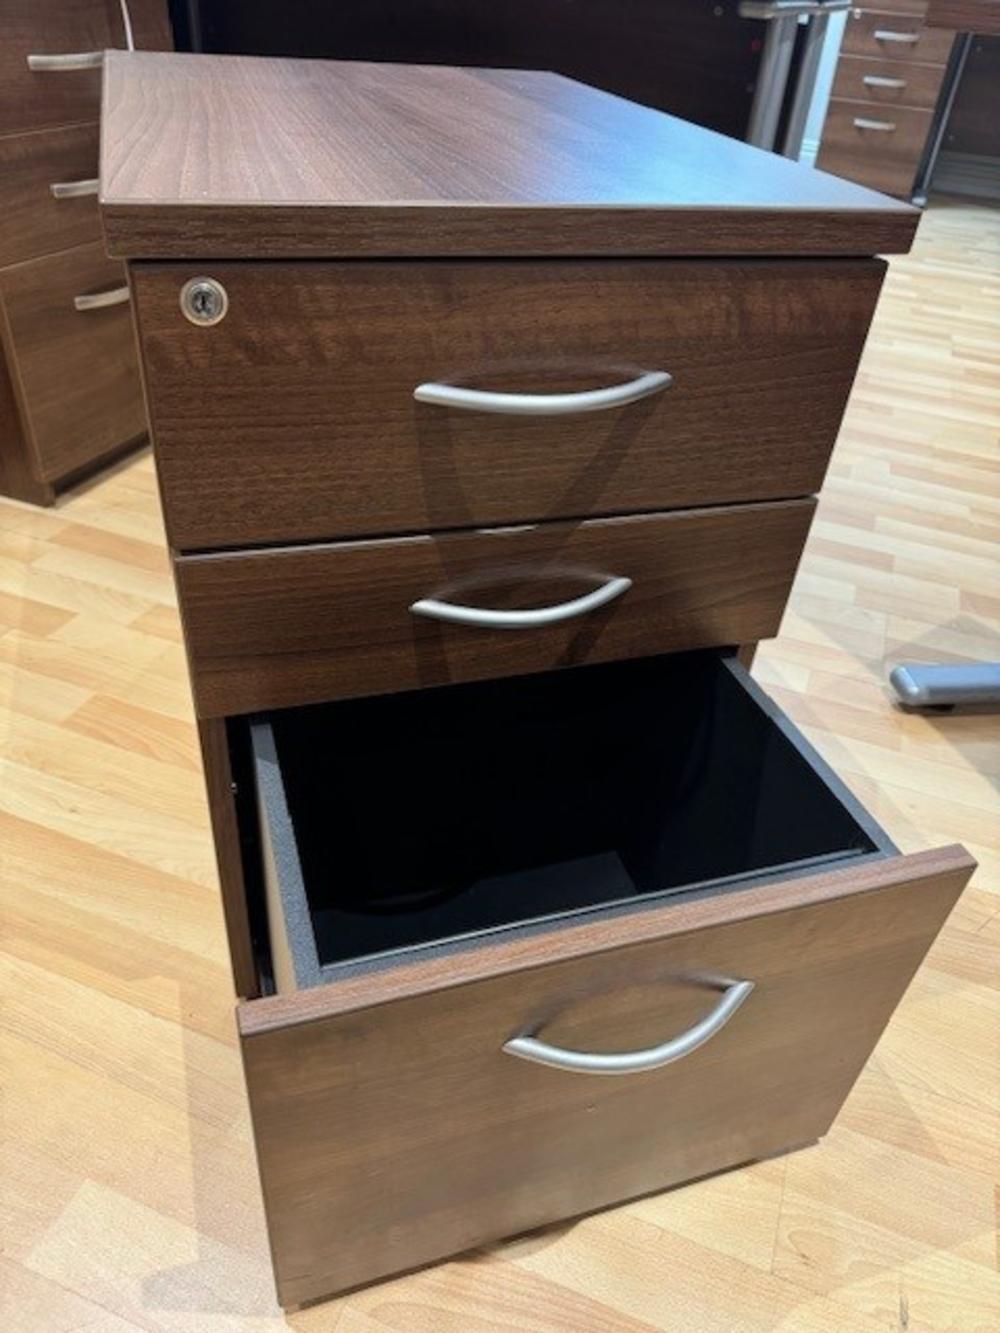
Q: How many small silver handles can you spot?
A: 9